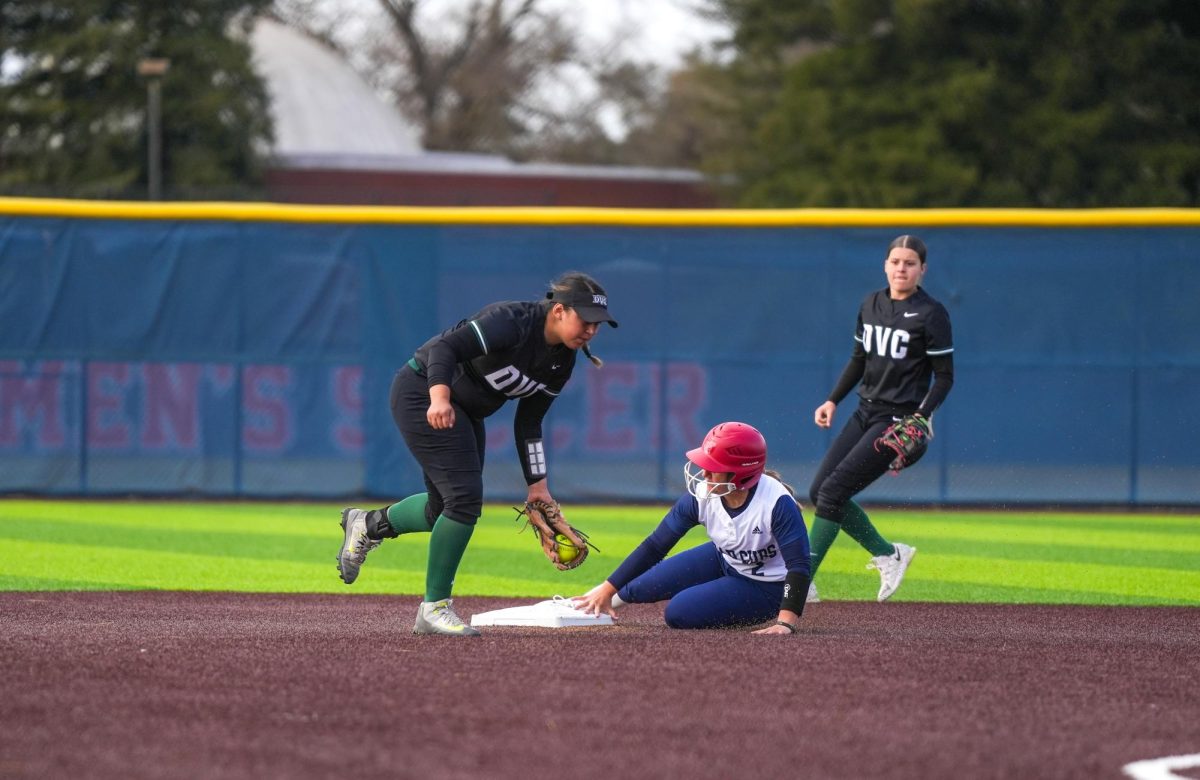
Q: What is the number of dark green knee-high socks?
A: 4